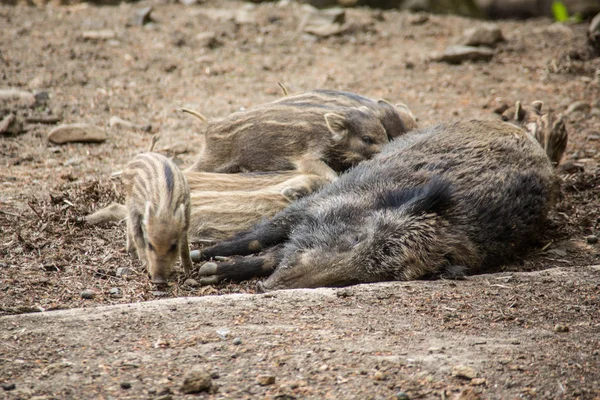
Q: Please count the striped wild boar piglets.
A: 4